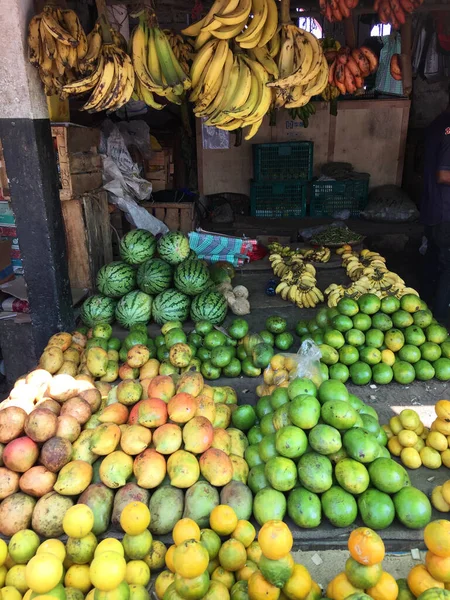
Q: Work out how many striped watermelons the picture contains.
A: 9